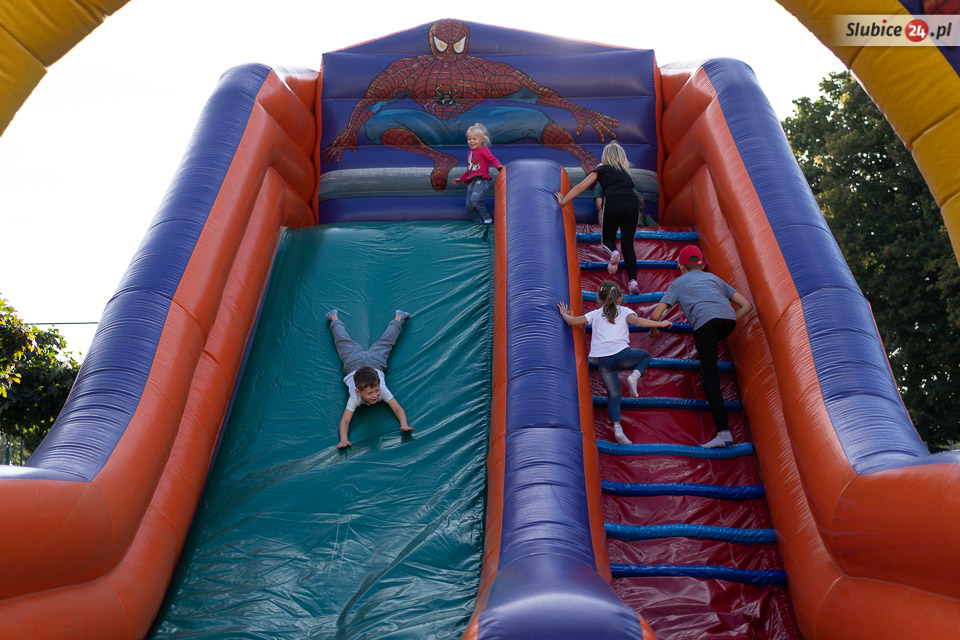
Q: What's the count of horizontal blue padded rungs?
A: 10